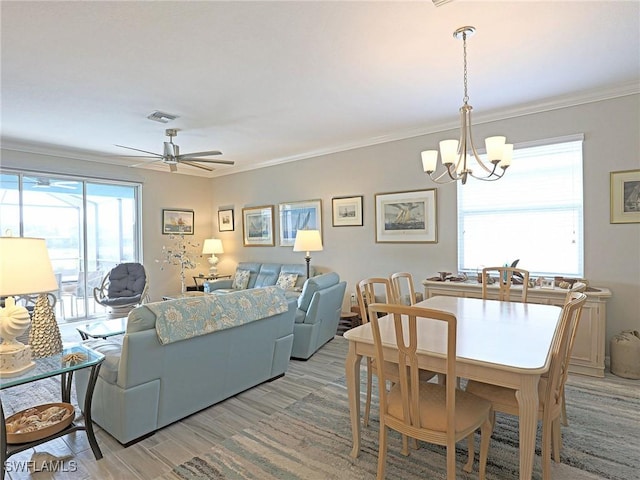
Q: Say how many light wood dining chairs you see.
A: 6